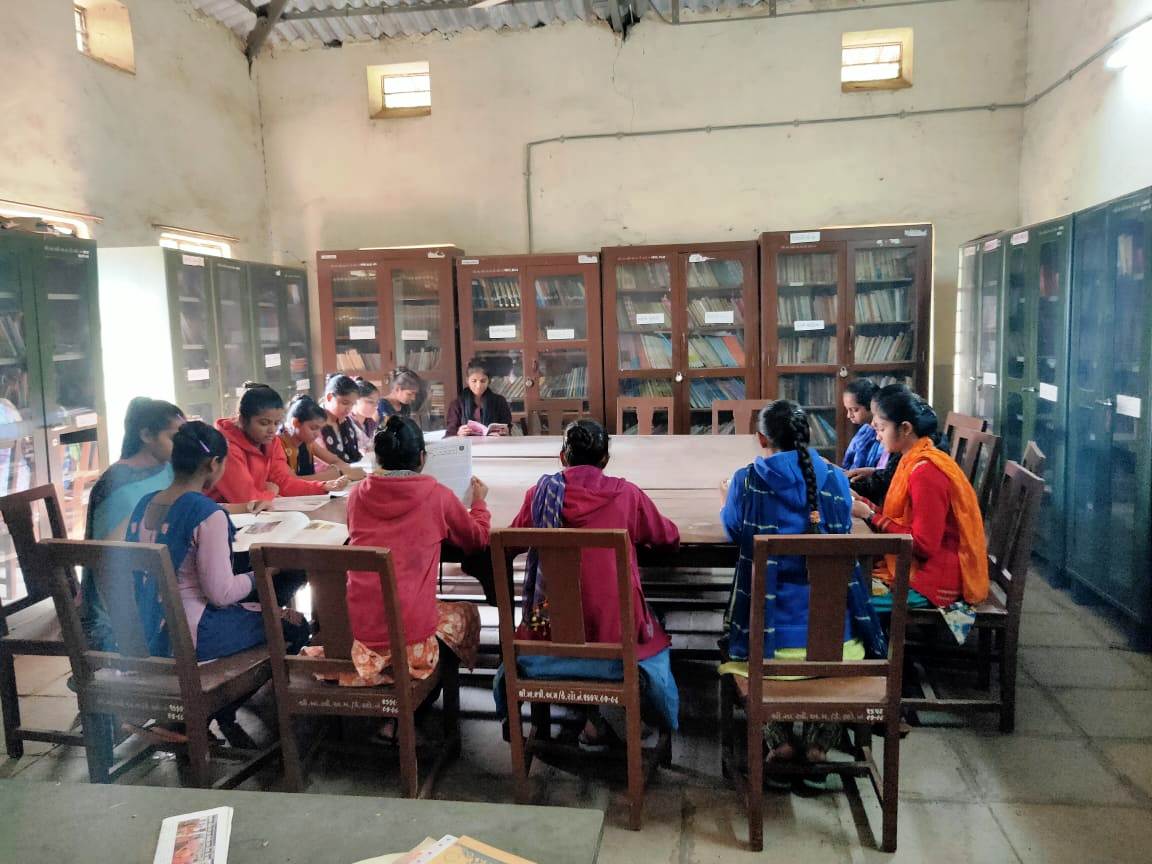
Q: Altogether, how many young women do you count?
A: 14